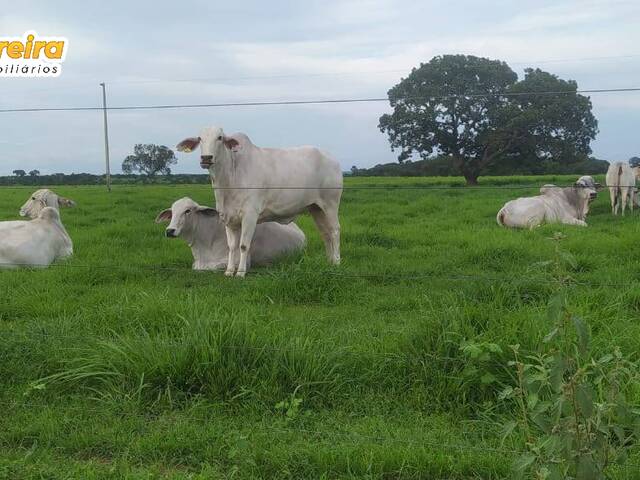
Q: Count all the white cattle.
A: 5